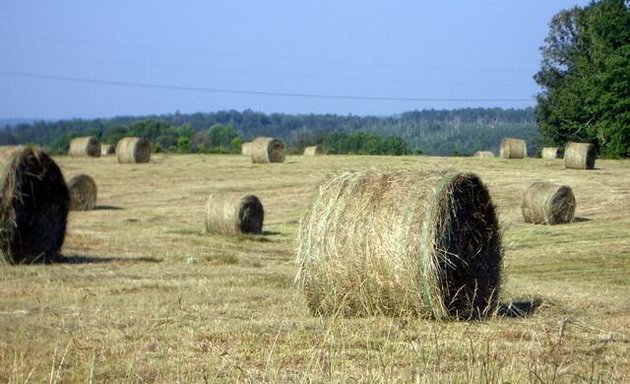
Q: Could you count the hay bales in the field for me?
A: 15